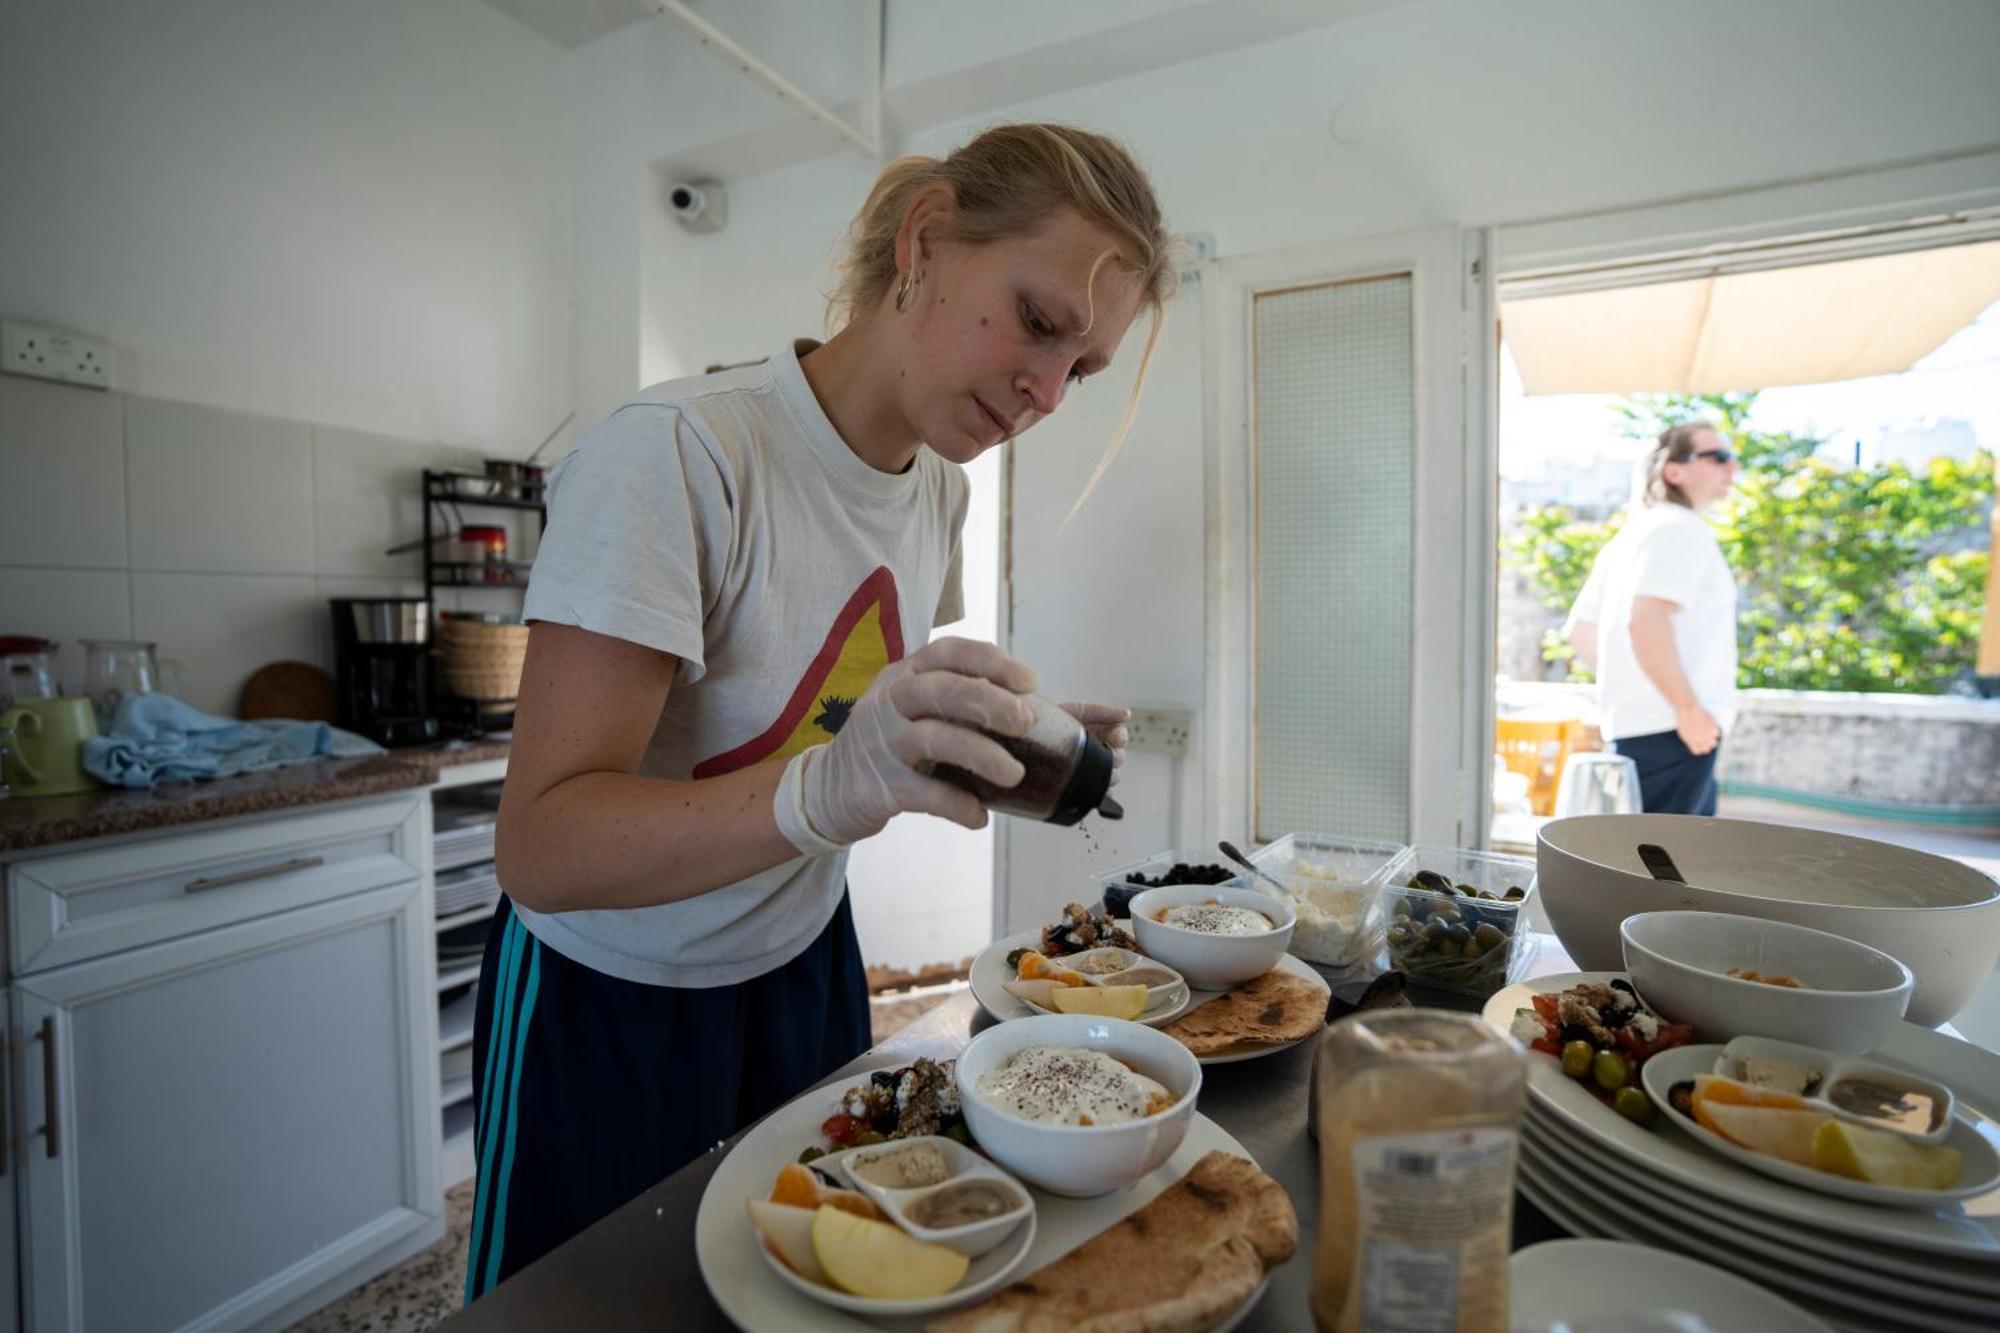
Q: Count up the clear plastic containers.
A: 3